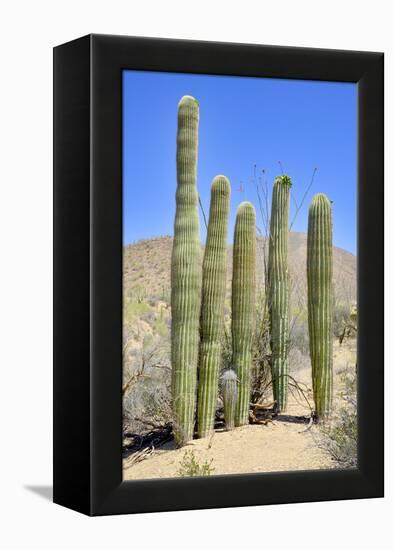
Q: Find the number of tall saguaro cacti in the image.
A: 5